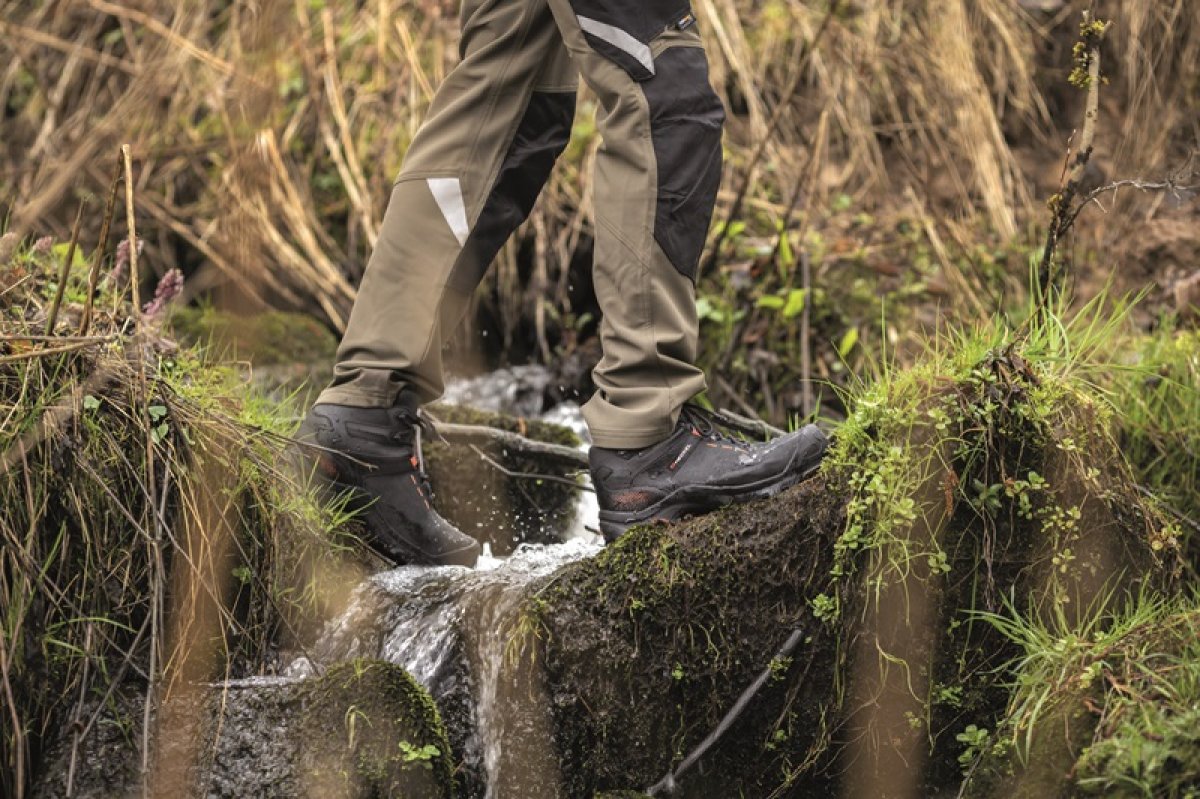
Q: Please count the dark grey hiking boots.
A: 2